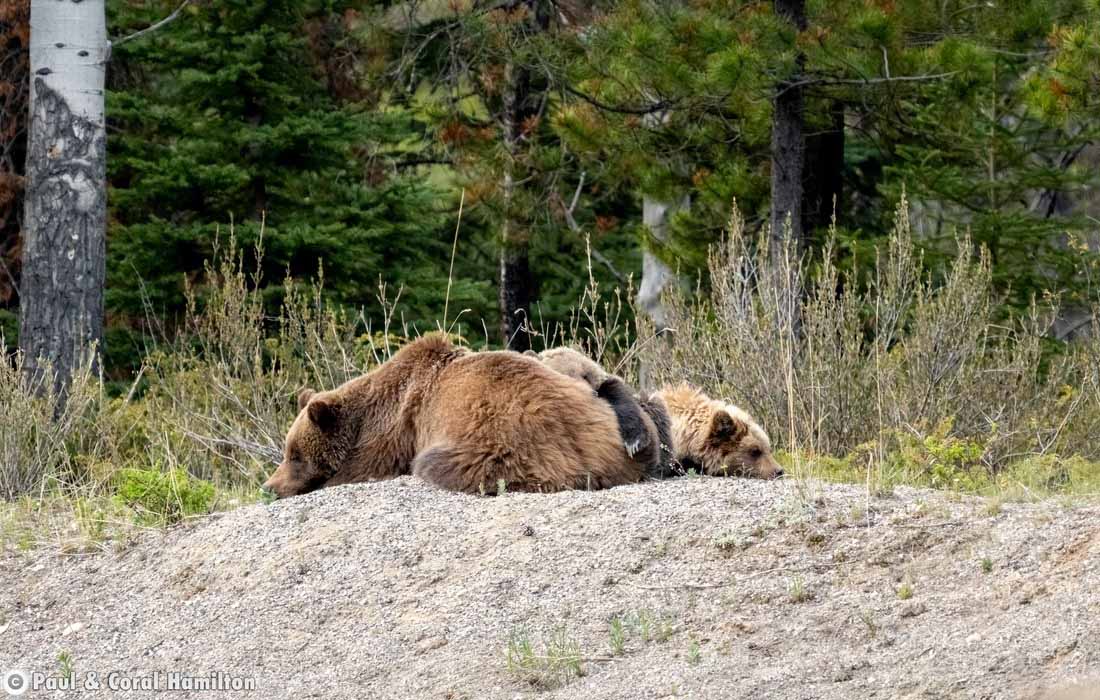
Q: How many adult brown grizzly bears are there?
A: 1